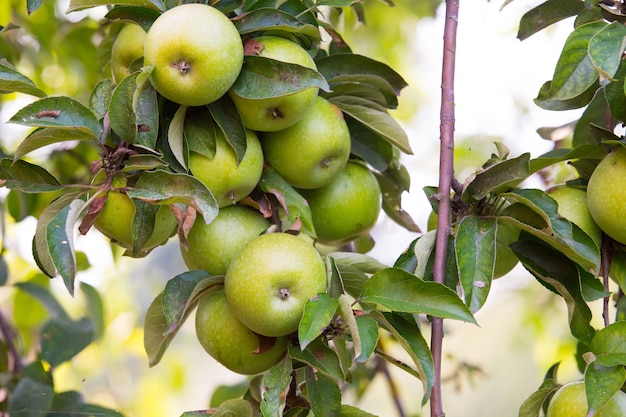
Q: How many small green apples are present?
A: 14